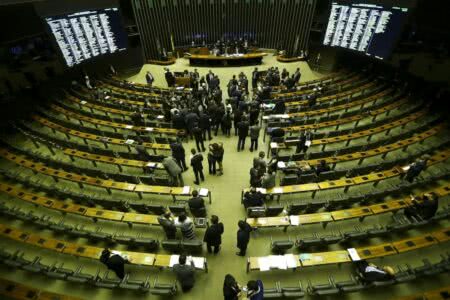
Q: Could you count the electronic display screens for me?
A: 2